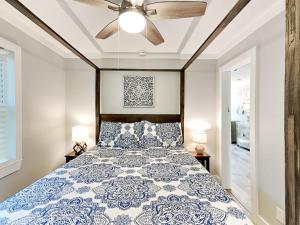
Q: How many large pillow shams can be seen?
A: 2